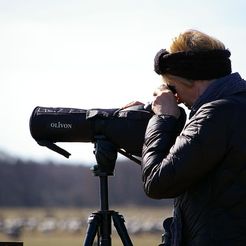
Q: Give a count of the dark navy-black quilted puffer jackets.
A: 1